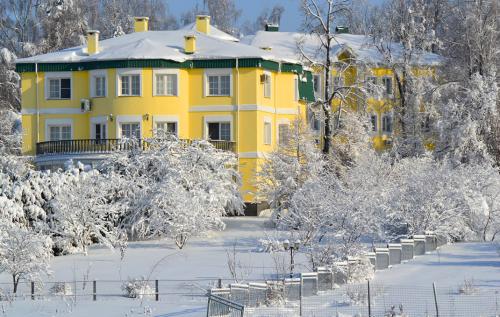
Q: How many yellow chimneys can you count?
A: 4